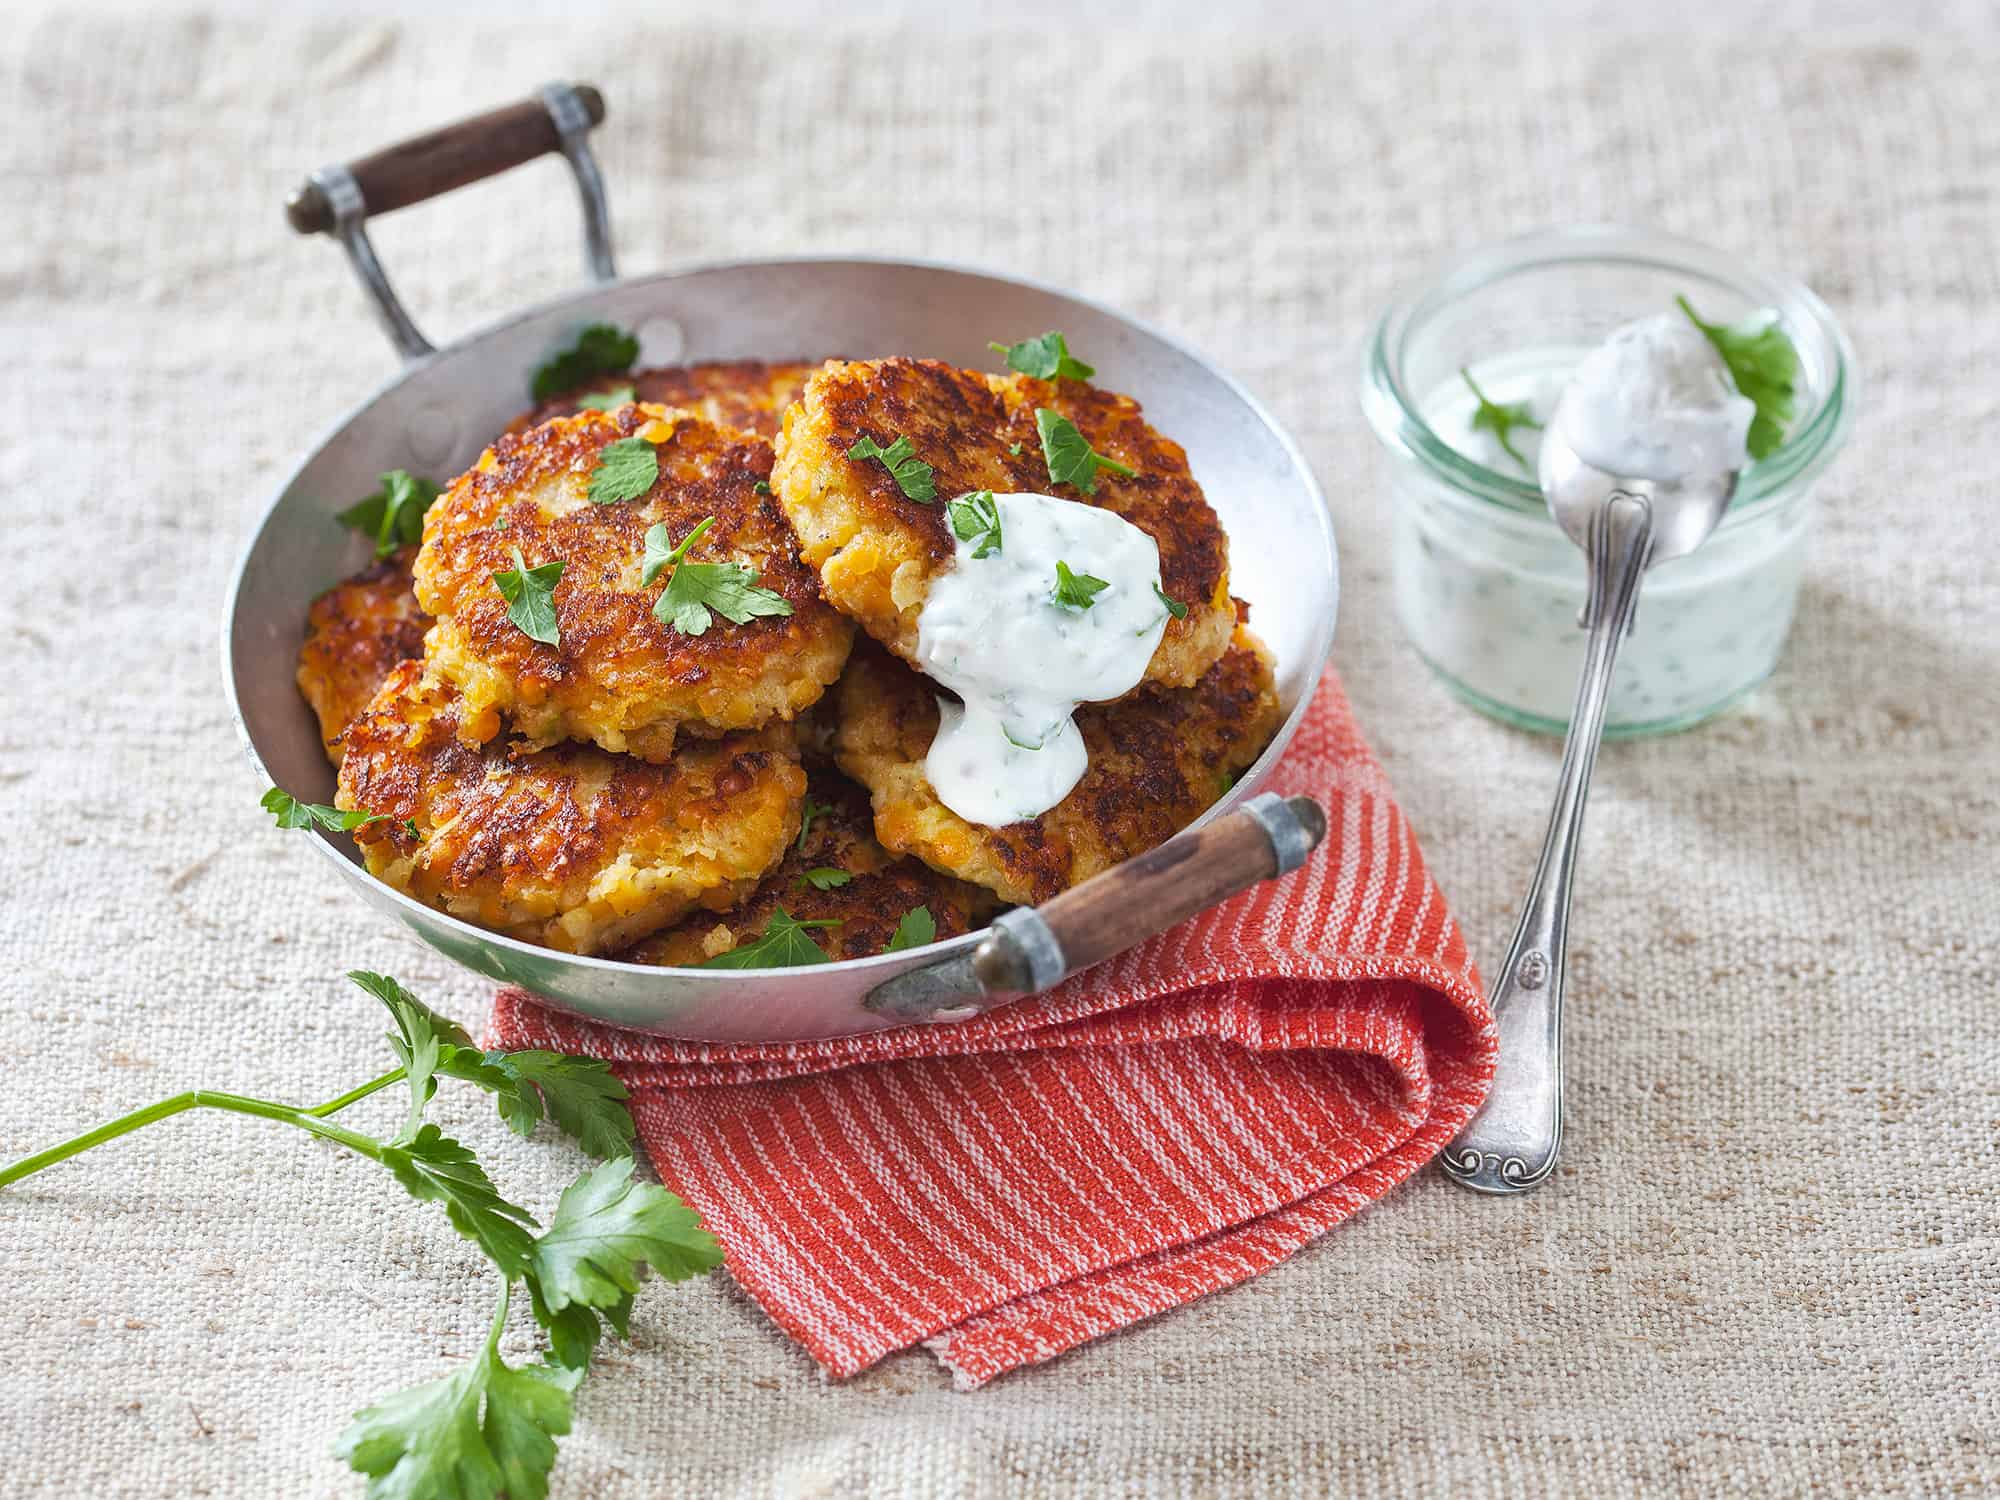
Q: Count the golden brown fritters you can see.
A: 7